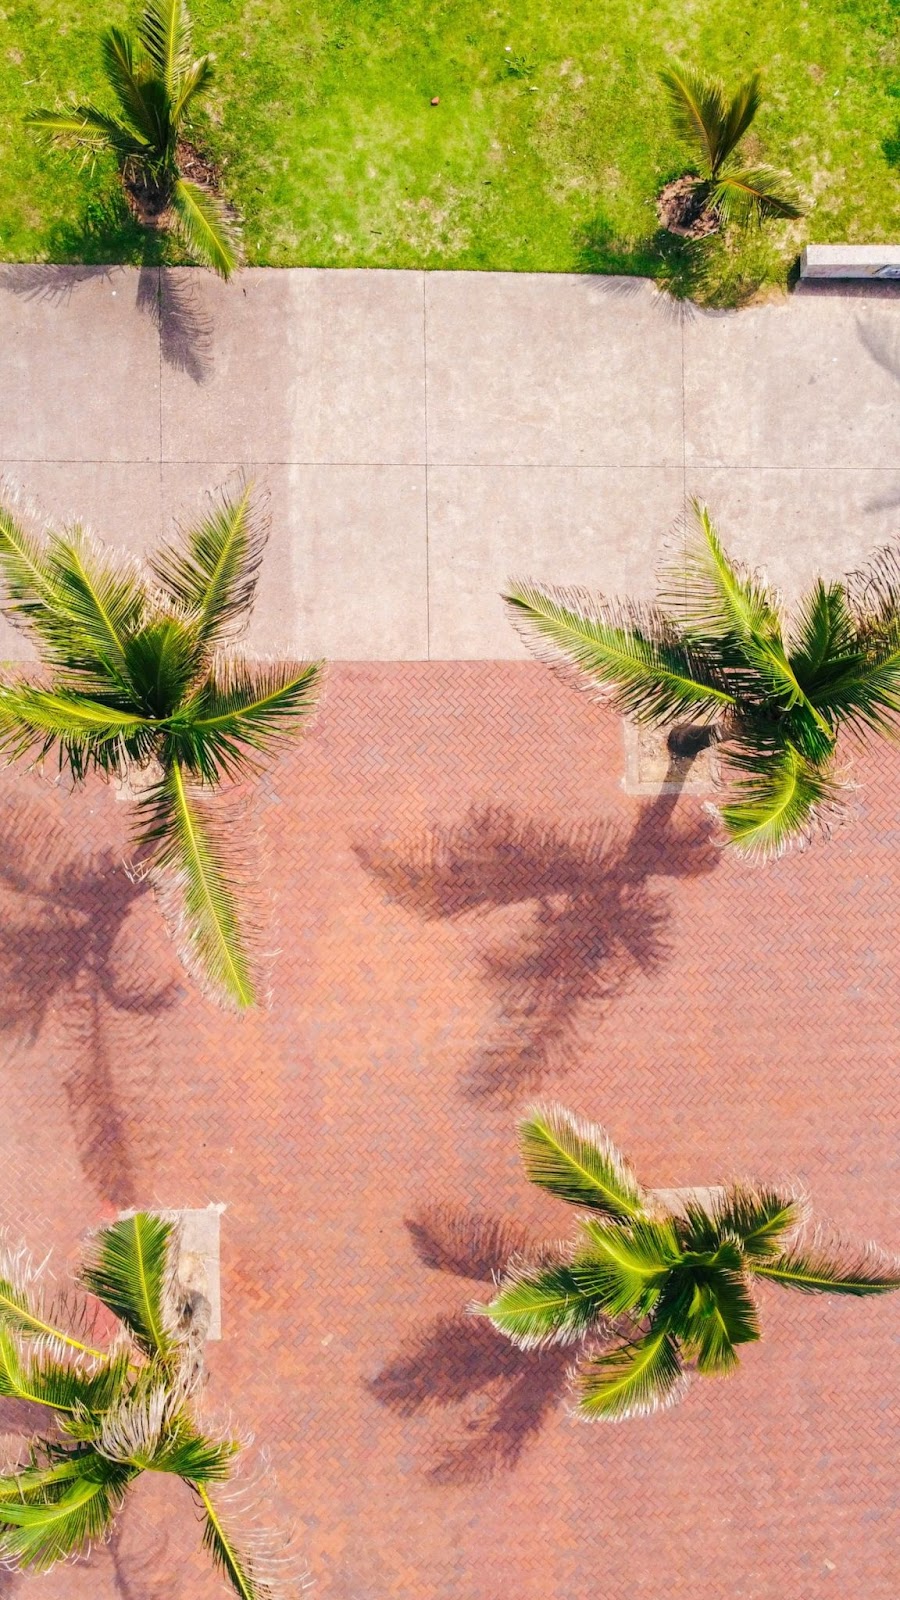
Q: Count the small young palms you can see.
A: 2